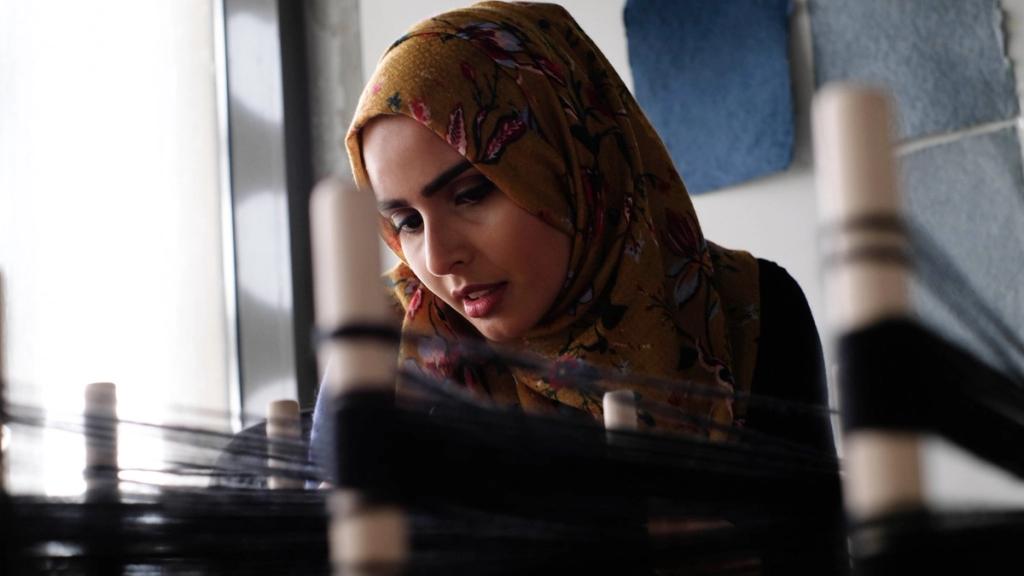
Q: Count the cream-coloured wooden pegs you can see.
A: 5